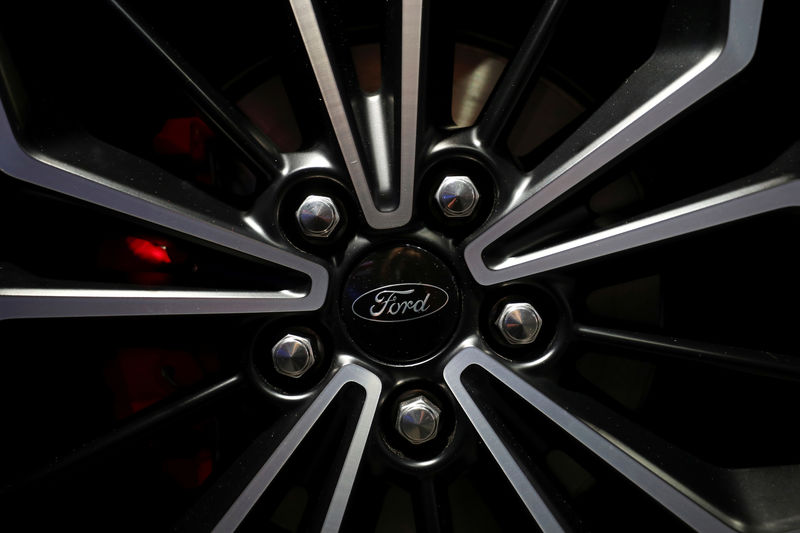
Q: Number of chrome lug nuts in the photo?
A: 5